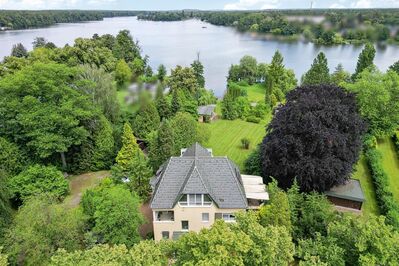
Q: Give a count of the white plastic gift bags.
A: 0